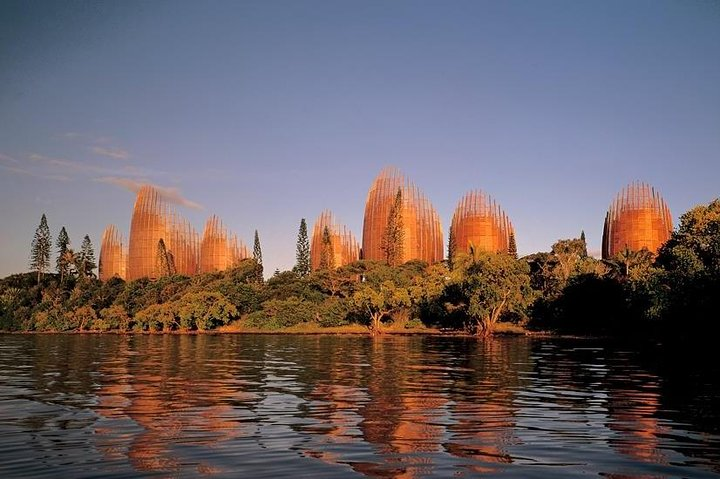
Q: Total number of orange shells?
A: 7